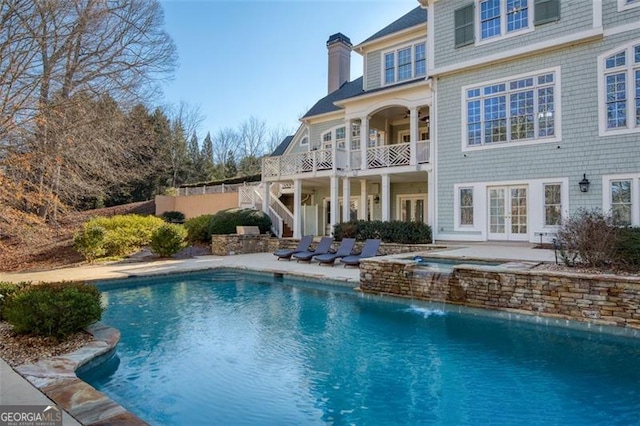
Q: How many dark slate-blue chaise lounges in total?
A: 4